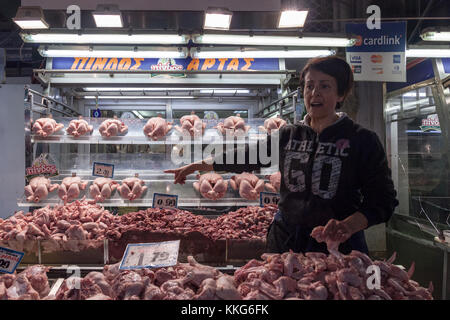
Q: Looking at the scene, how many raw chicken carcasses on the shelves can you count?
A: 14